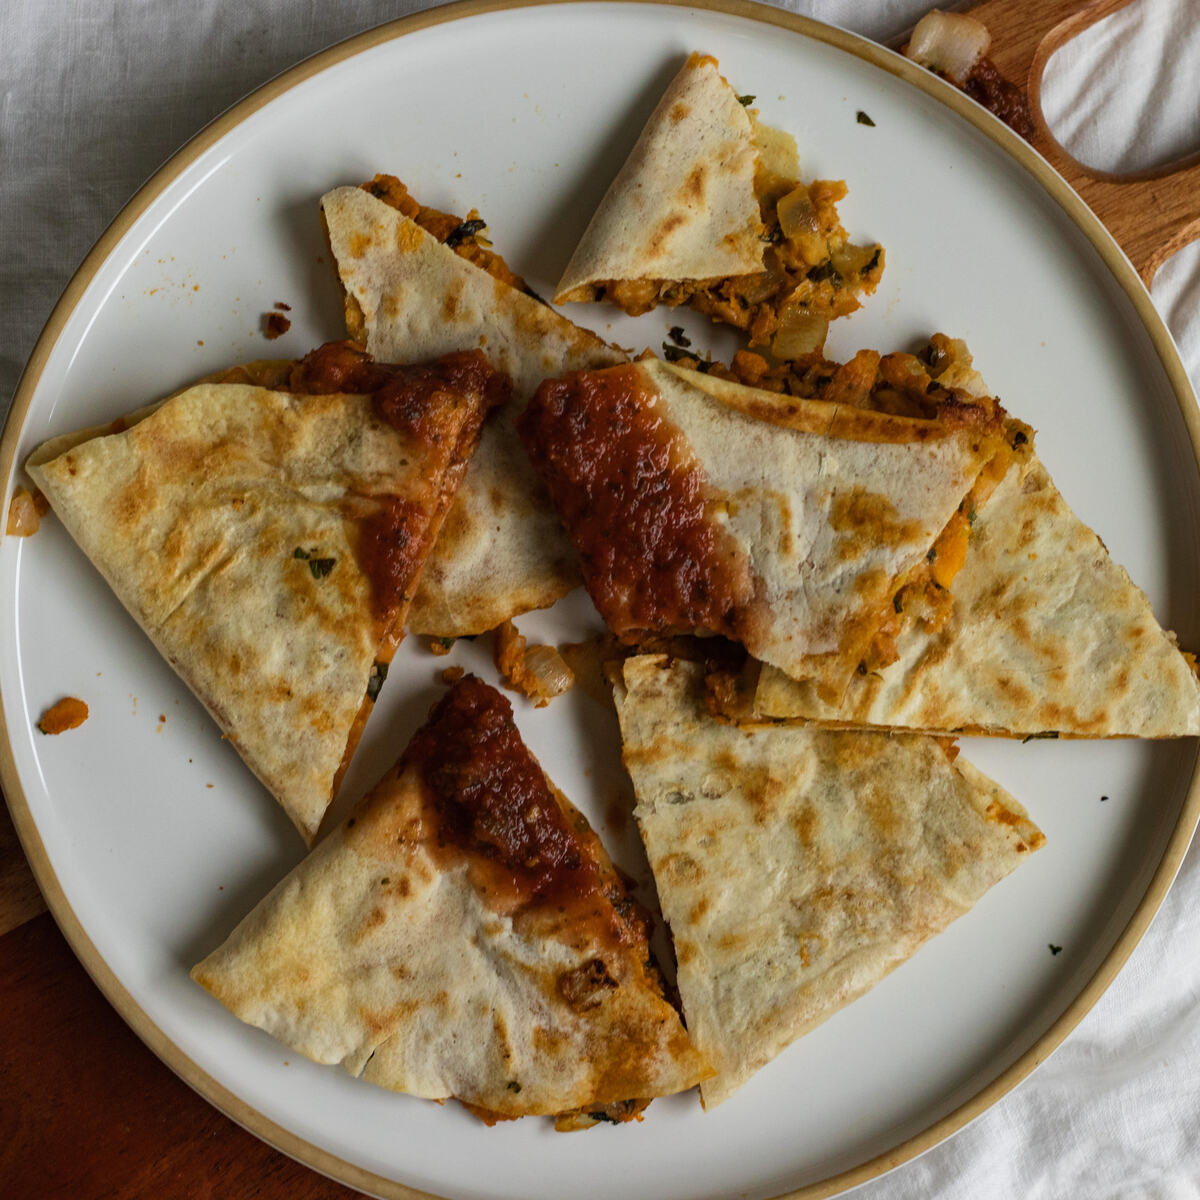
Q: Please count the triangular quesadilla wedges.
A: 7